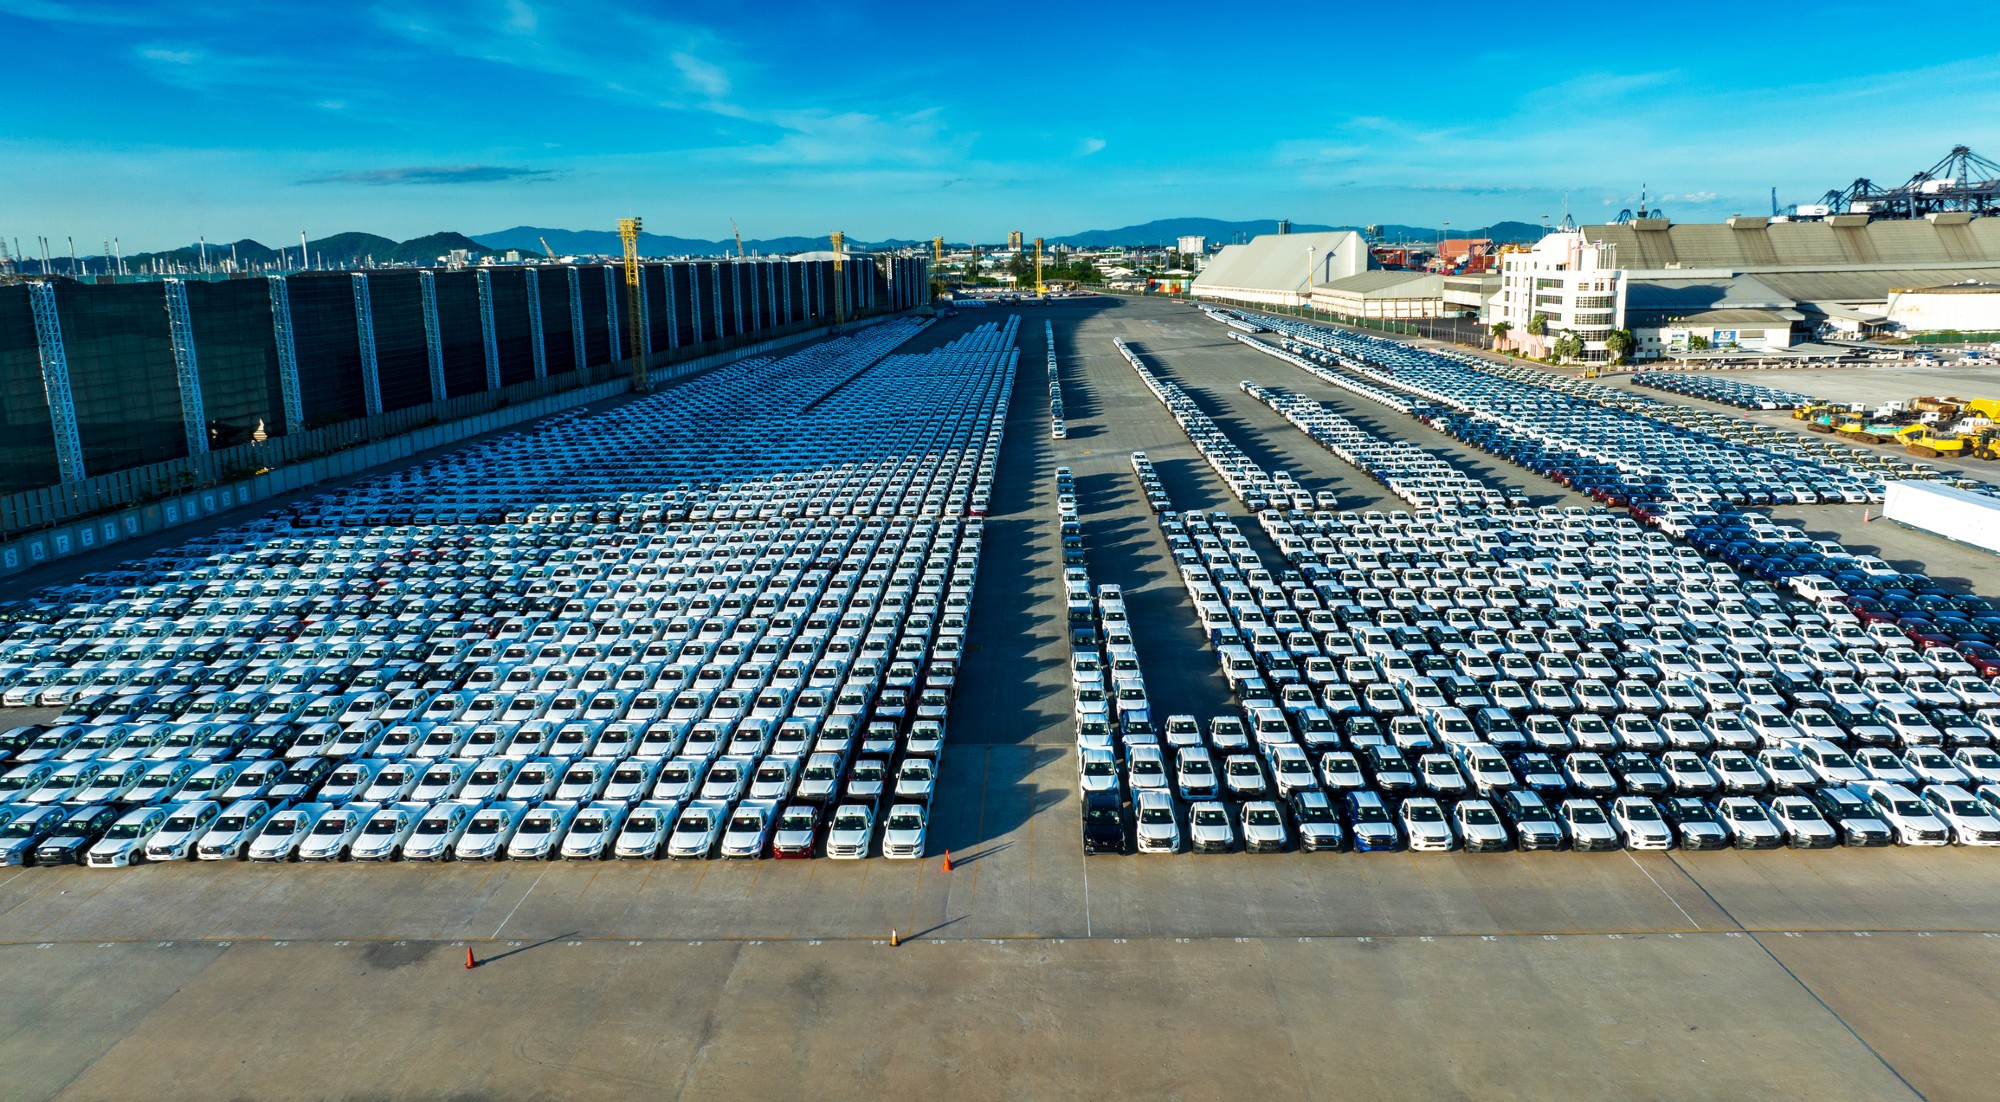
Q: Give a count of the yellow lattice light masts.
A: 4